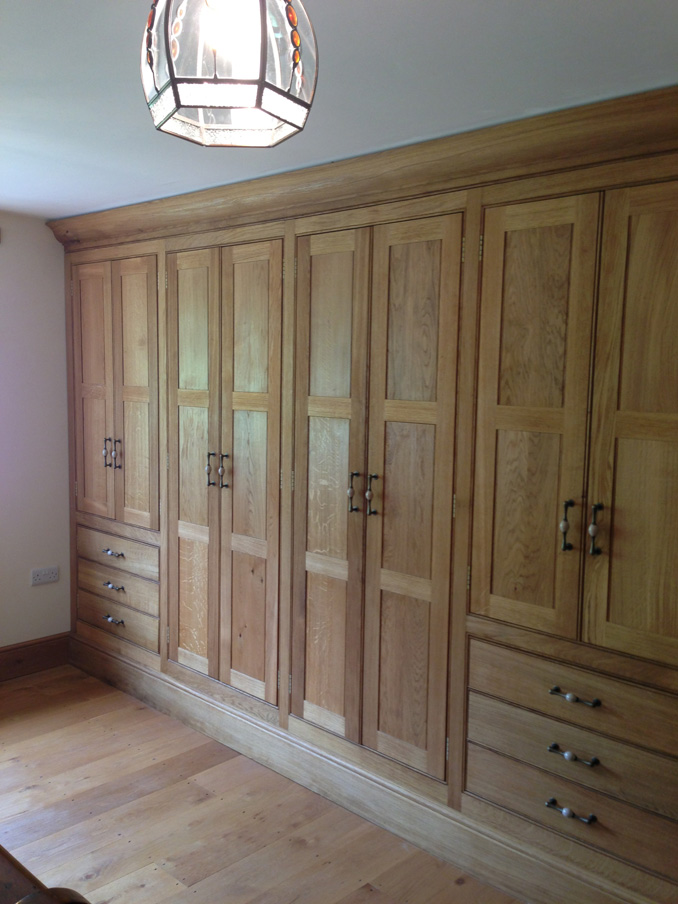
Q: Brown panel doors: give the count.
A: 8